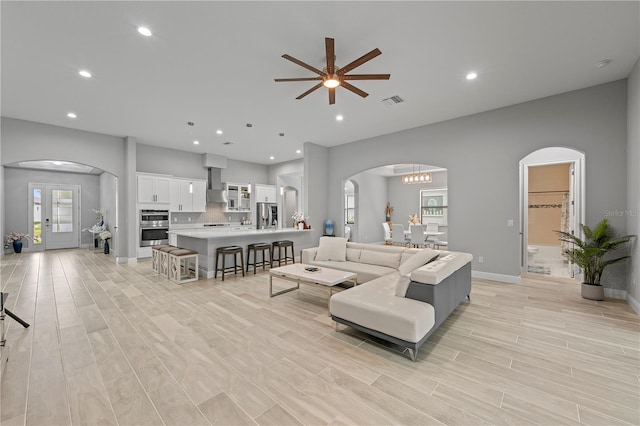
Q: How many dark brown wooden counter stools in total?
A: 3